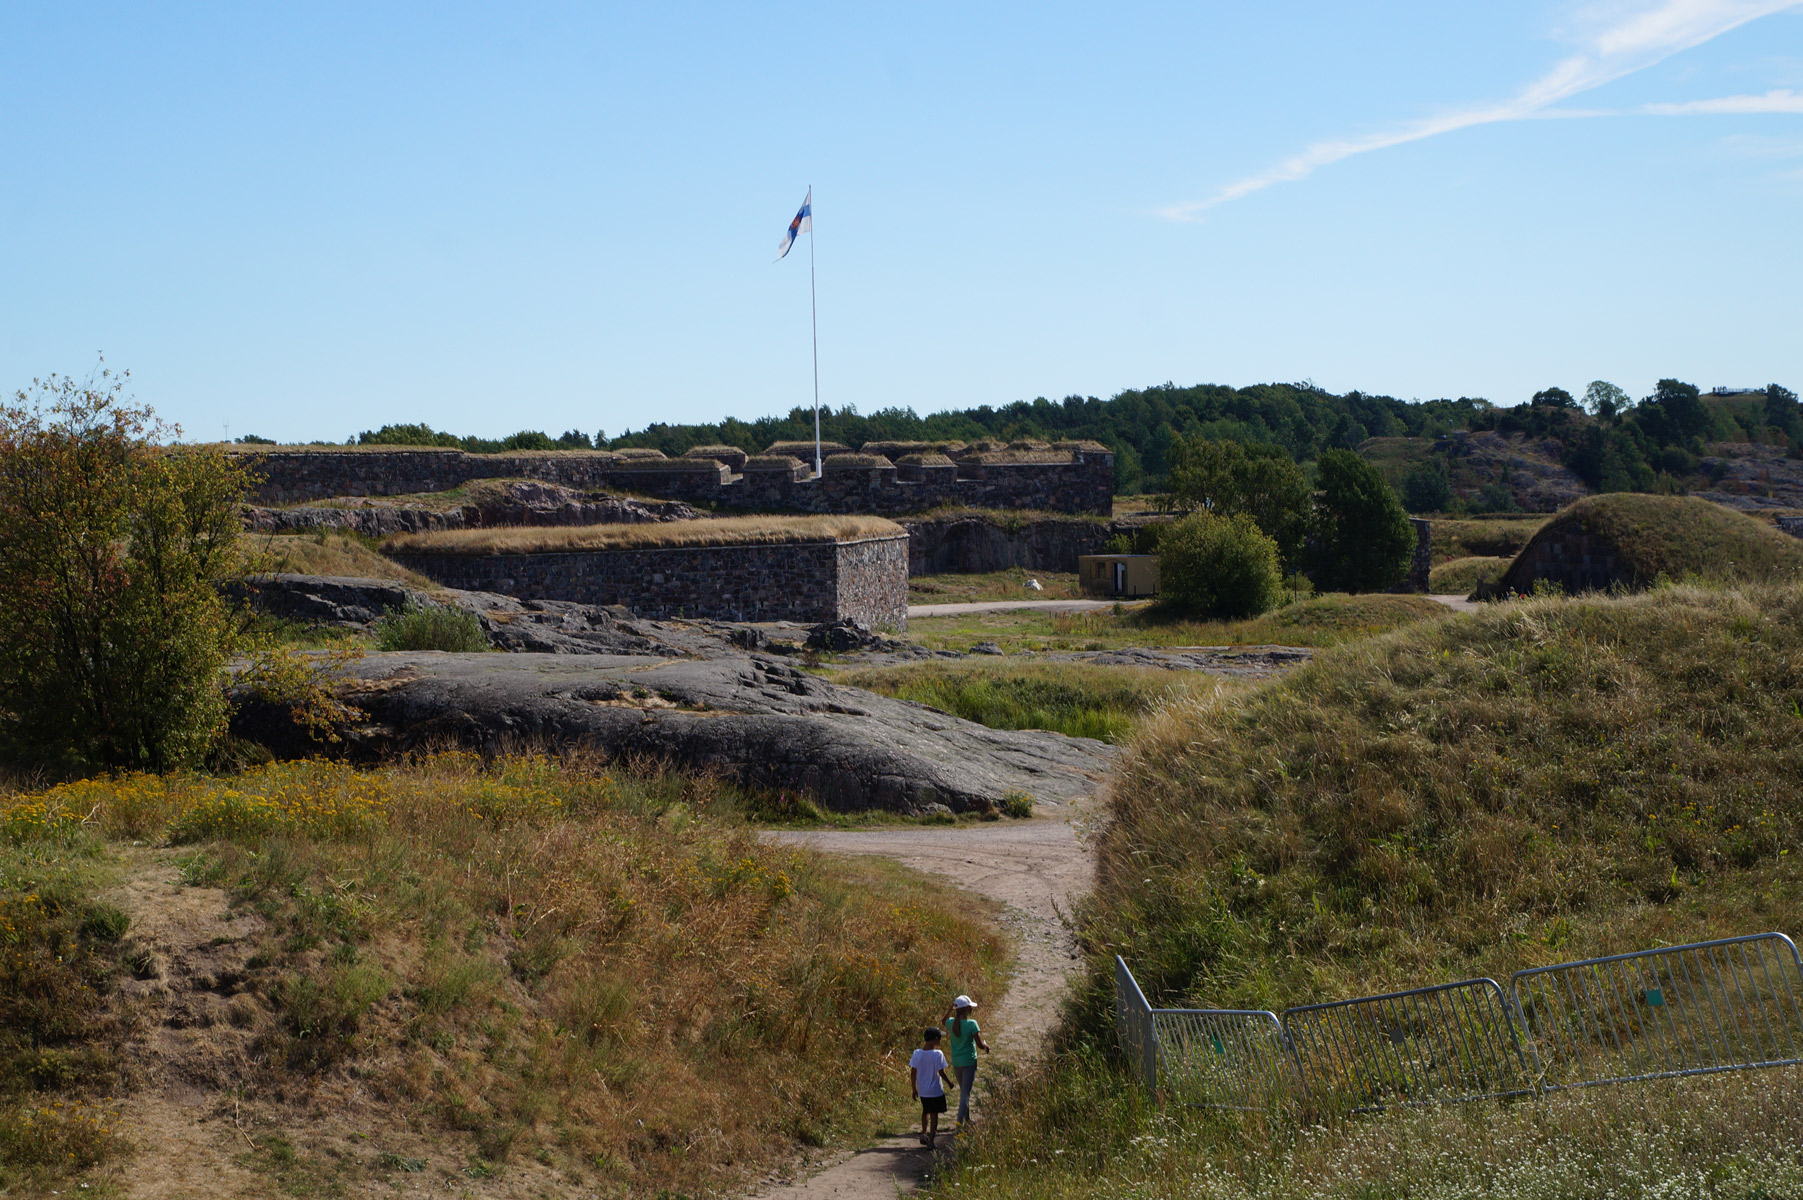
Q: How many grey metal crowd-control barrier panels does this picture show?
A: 4